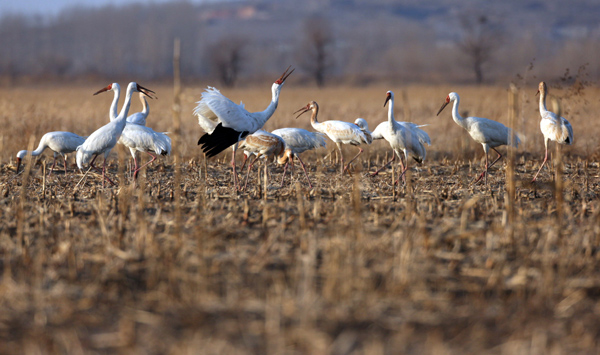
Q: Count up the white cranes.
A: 12